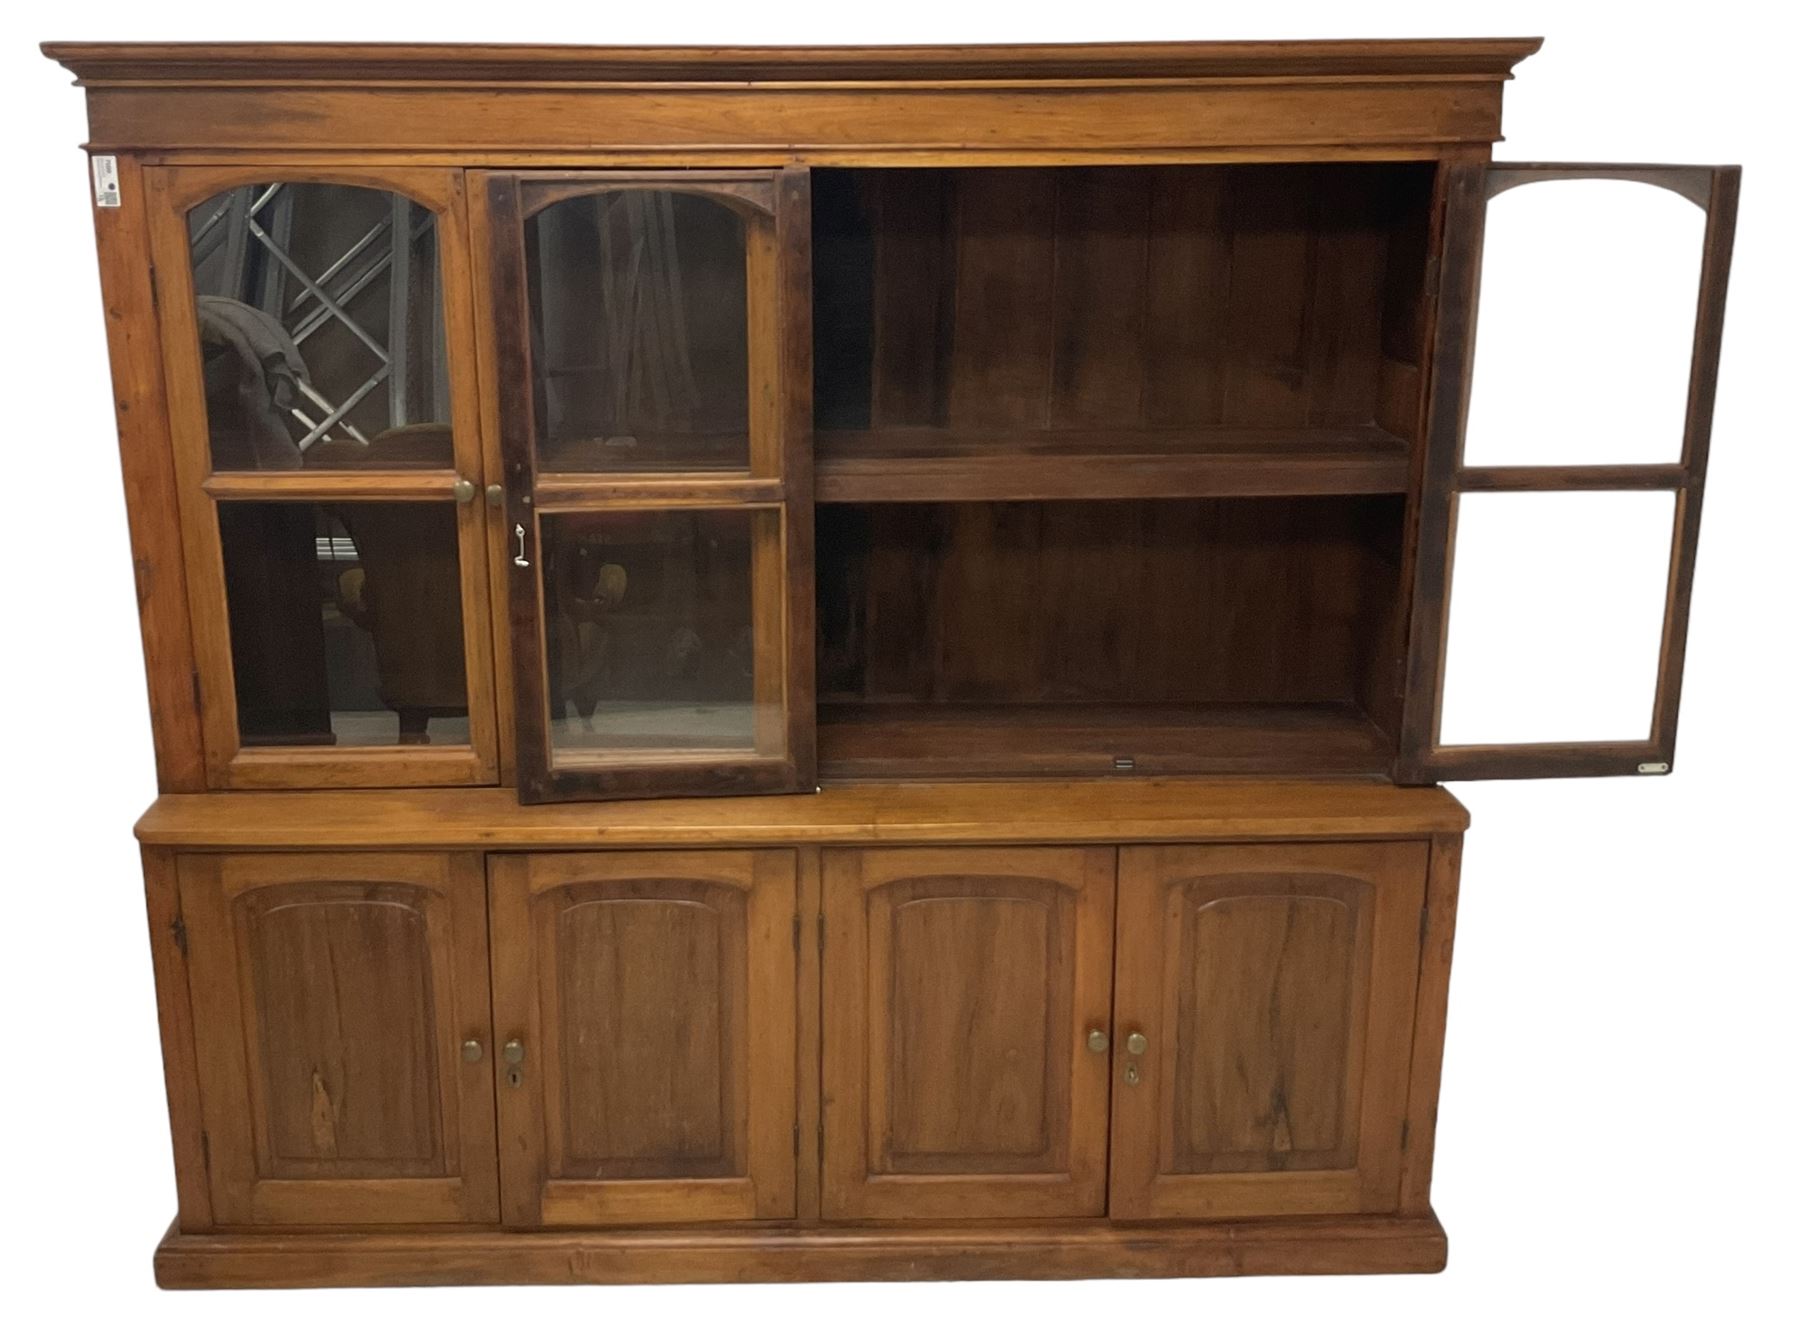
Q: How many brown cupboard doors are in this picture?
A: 8